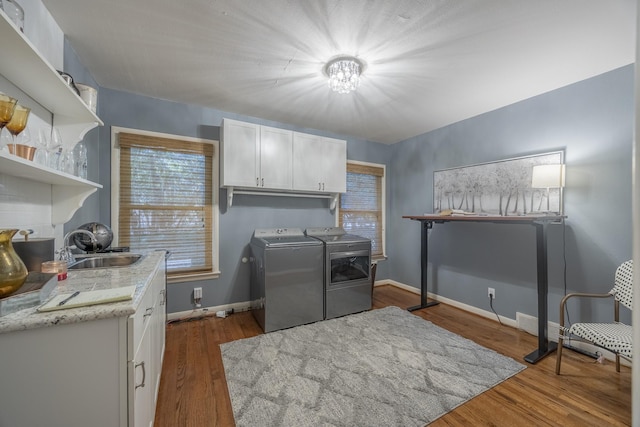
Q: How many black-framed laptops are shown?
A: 0